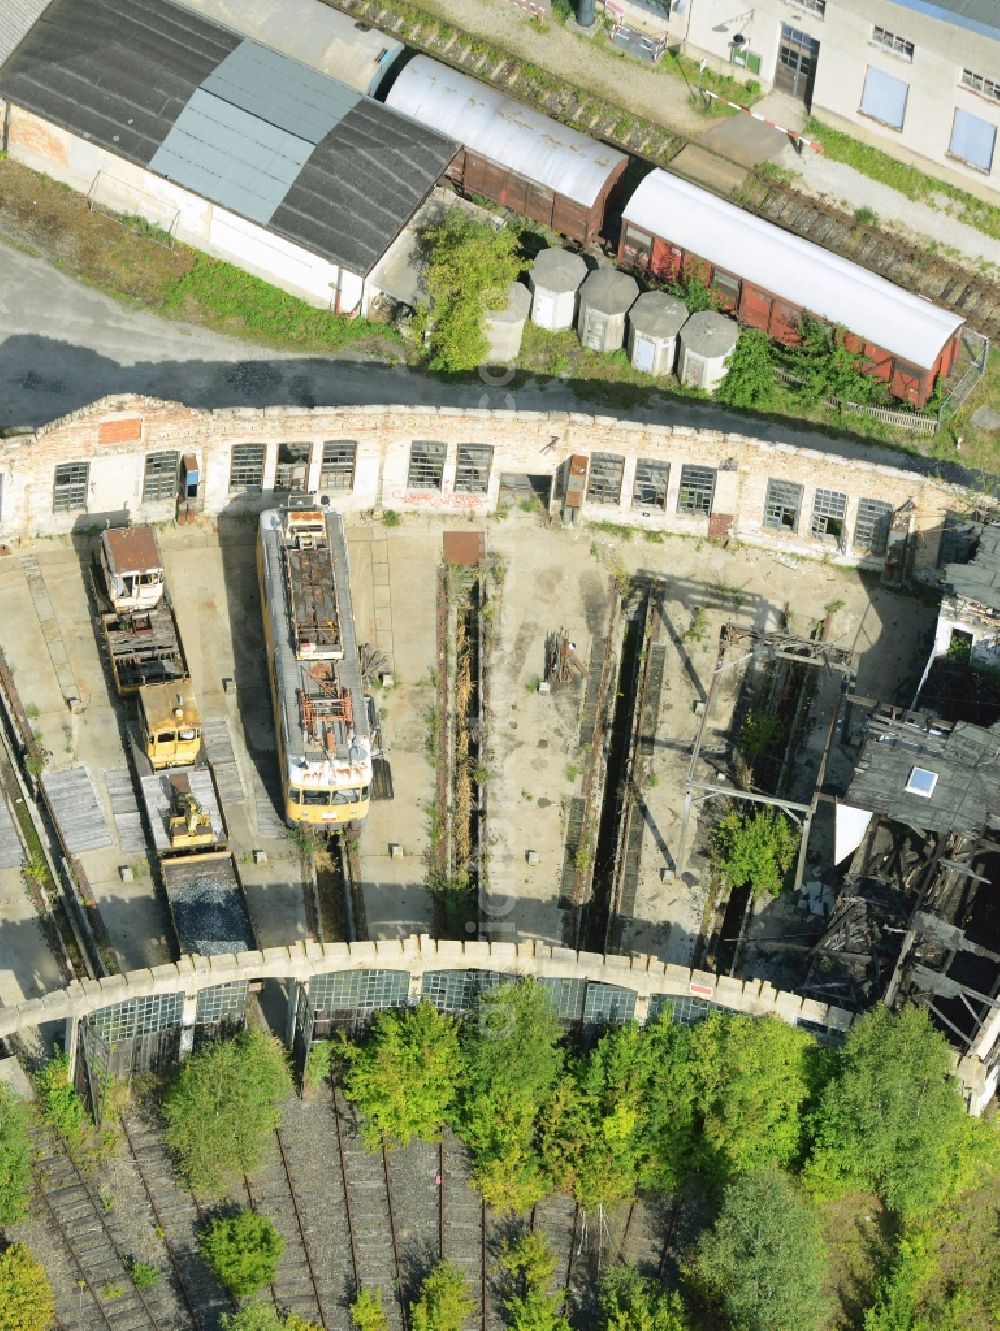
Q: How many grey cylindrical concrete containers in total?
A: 5